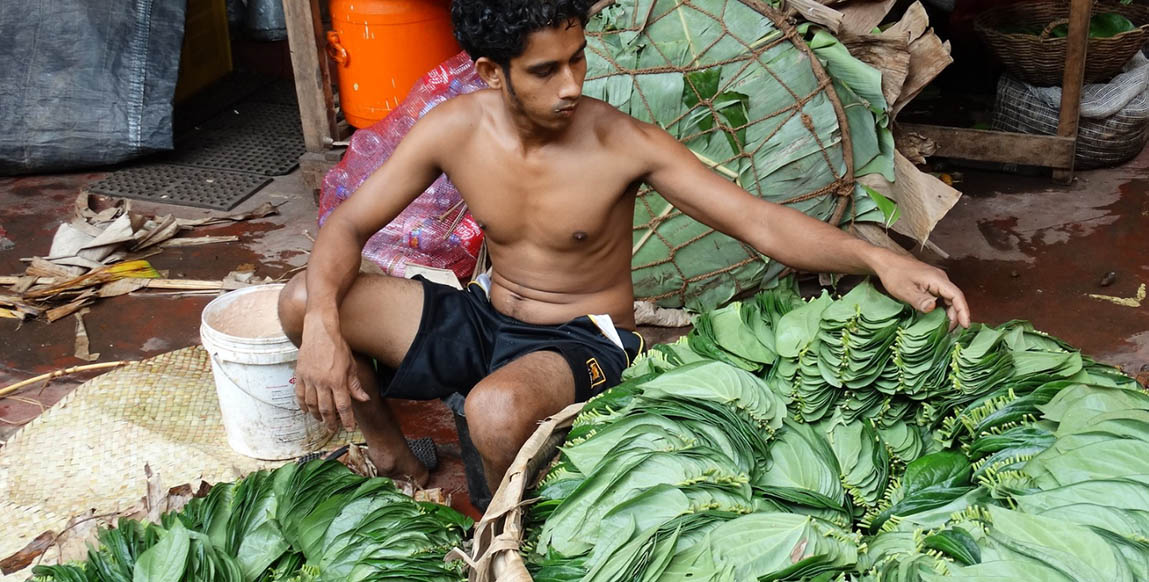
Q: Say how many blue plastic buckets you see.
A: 0